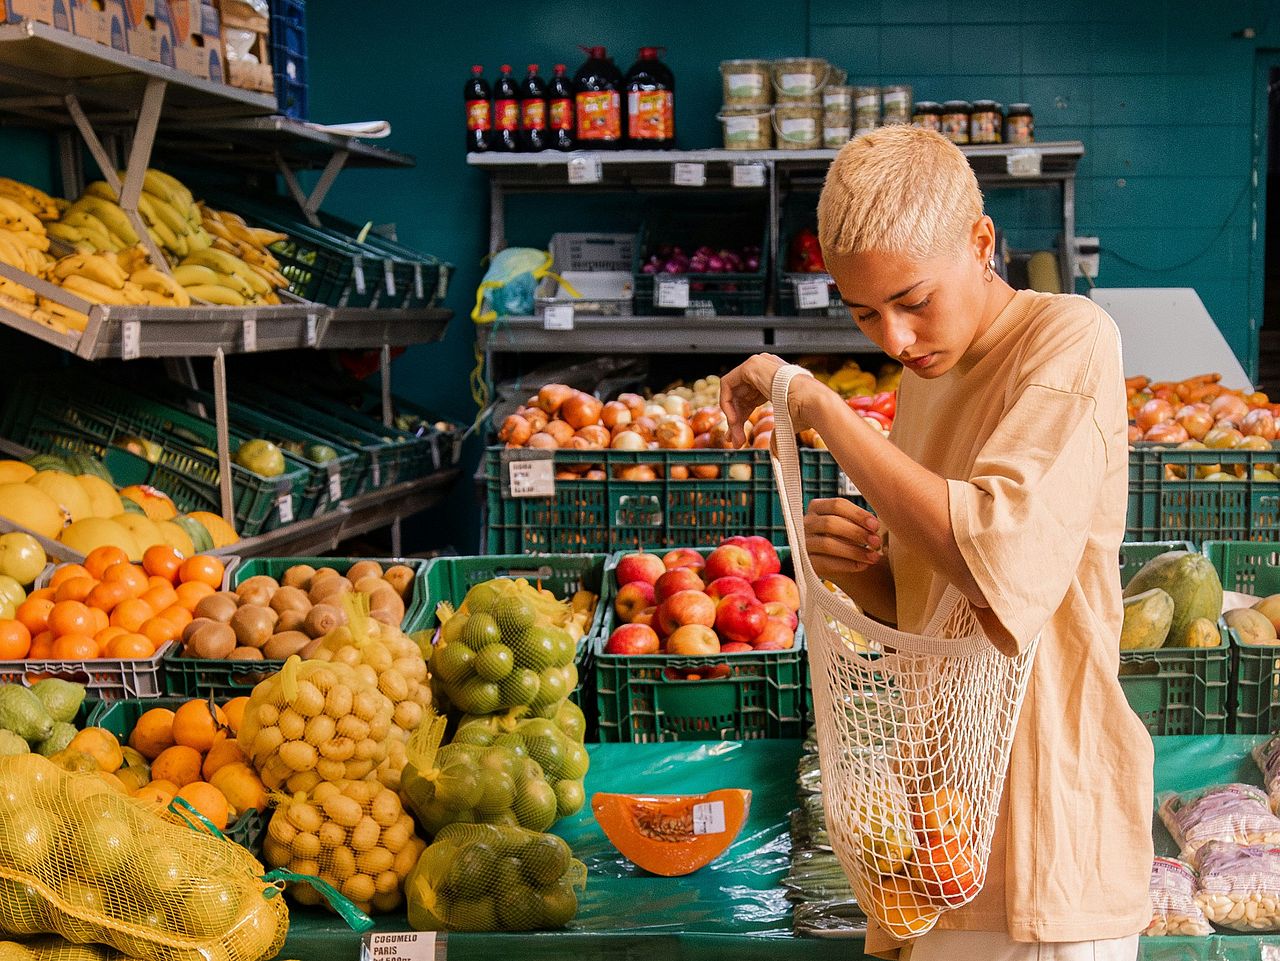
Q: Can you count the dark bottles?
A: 6